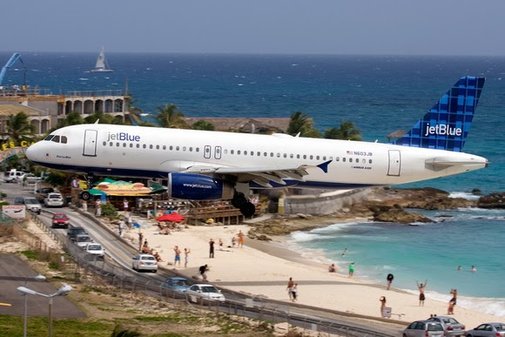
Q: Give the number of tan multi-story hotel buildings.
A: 1